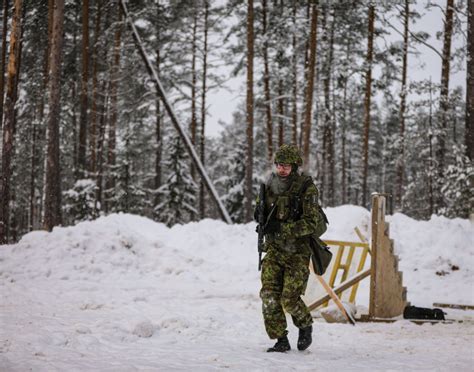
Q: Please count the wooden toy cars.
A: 0